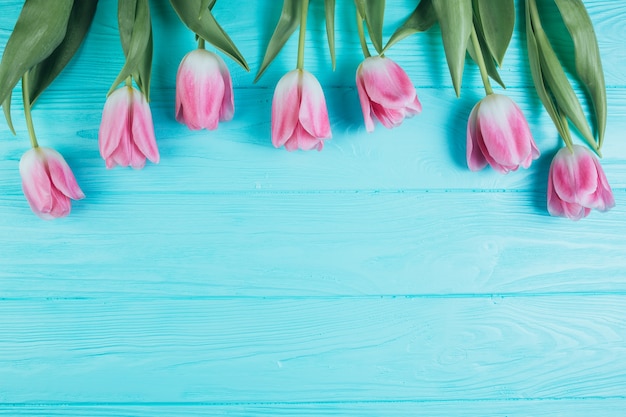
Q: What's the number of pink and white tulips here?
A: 7